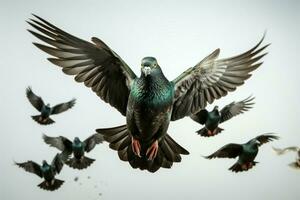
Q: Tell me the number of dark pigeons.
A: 6